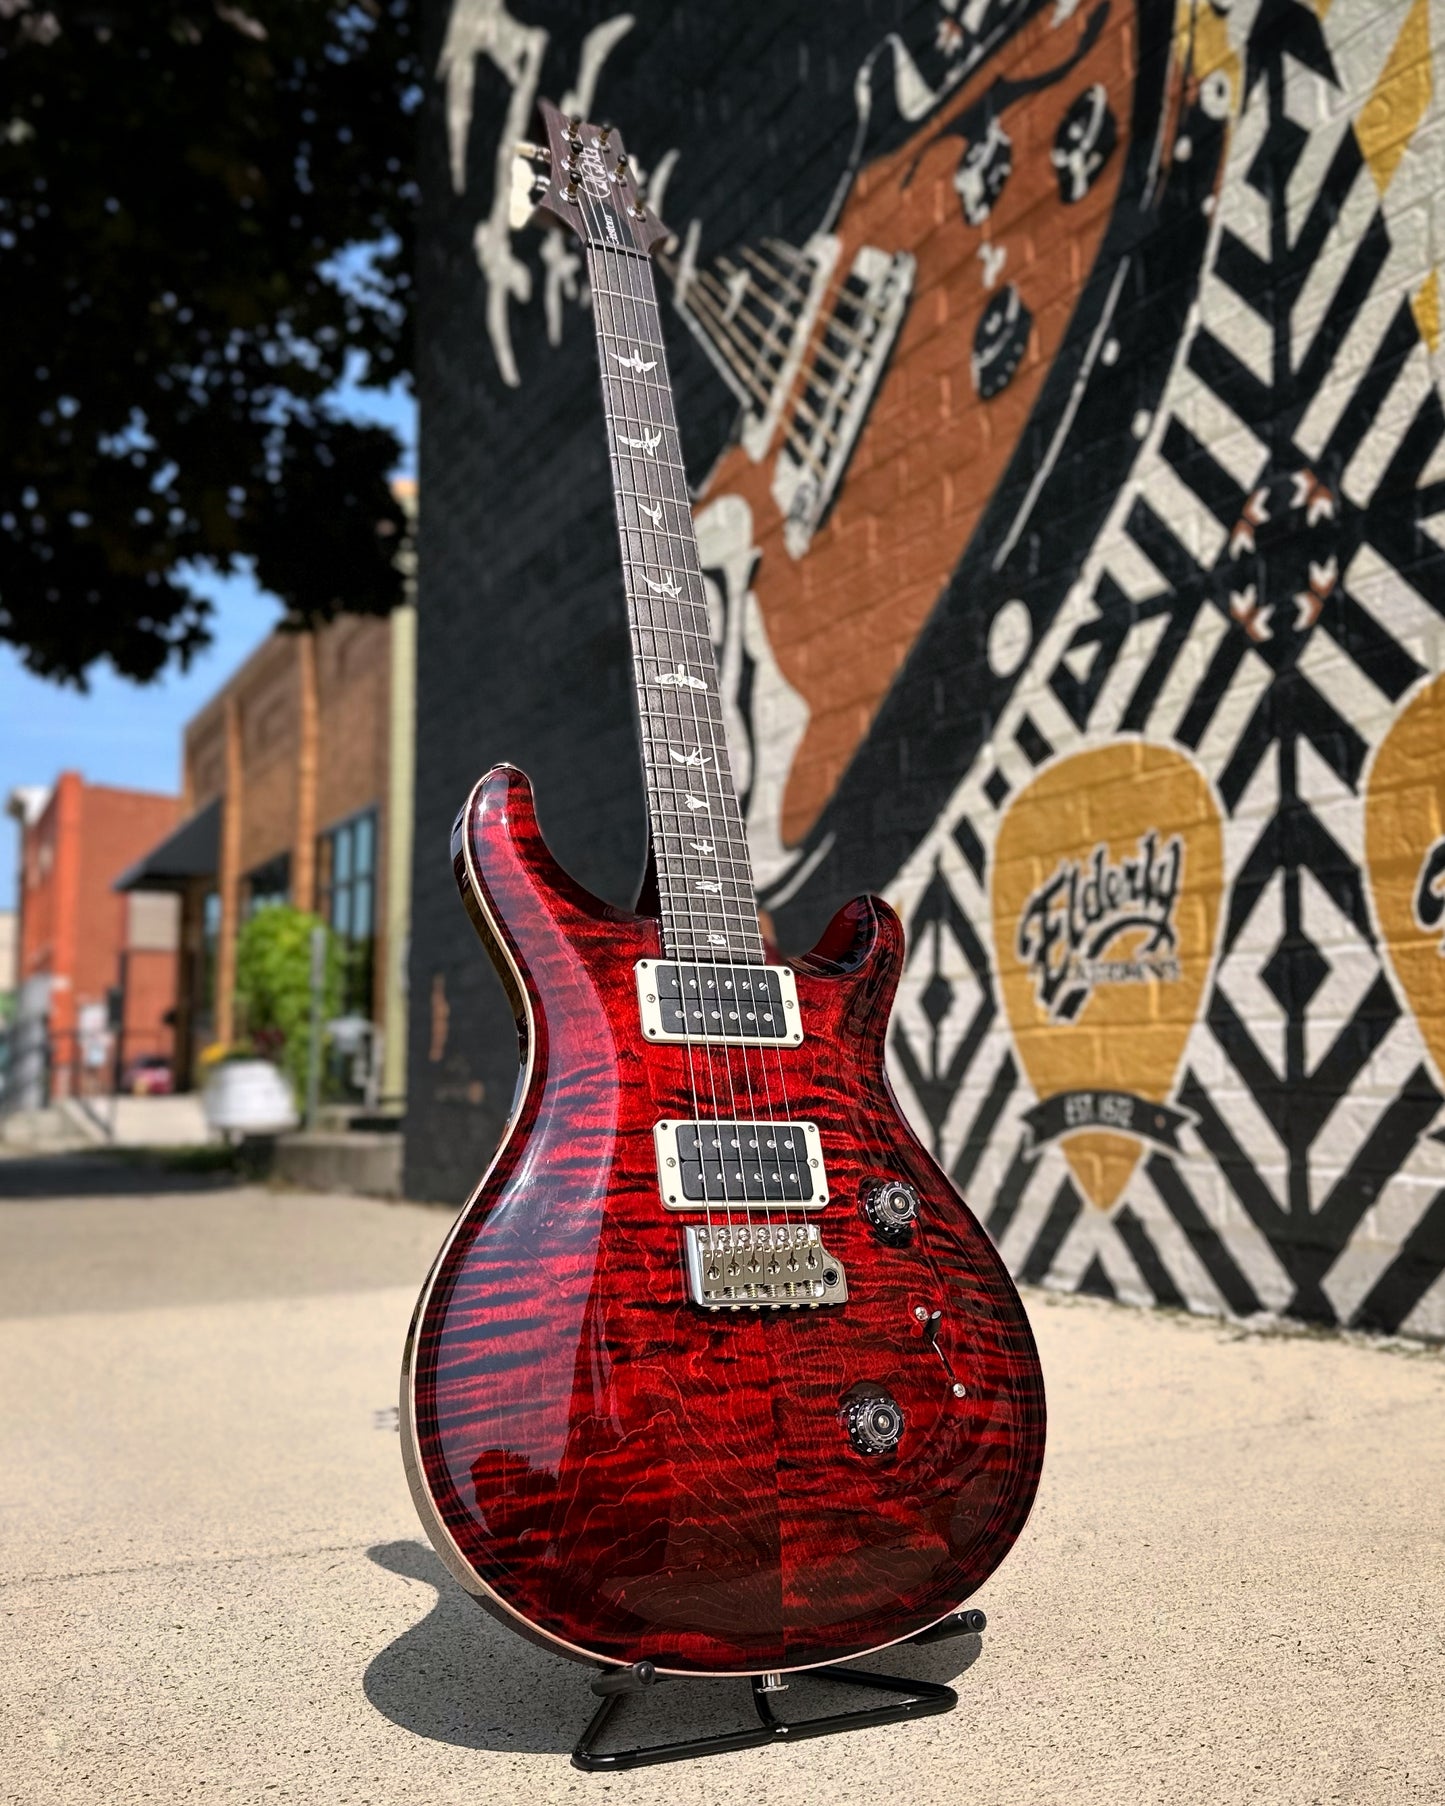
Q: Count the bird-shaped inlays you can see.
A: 10